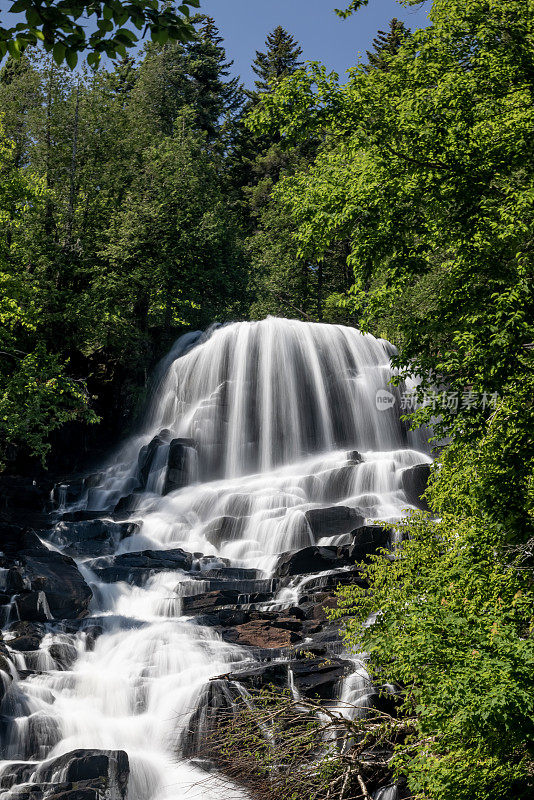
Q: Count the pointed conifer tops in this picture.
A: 3